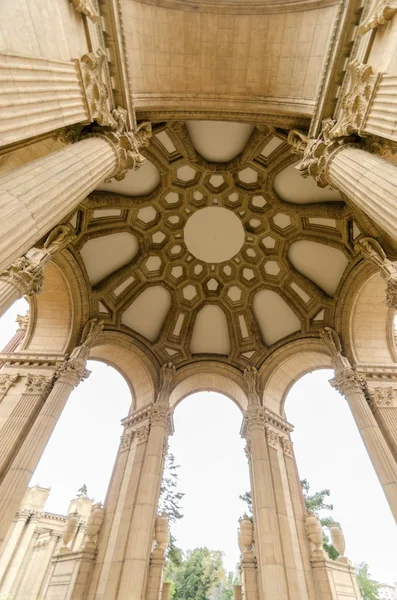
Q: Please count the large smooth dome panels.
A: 8